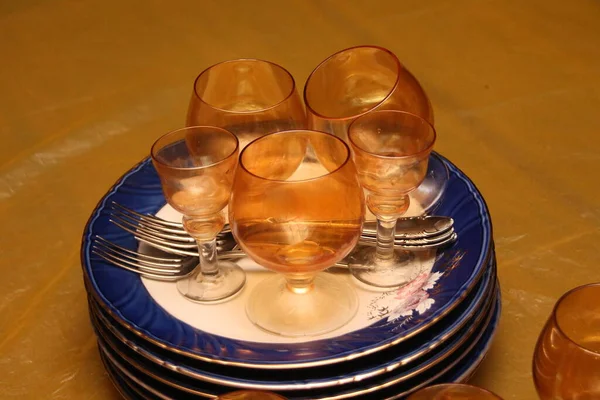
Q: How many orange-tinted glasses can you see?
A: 8